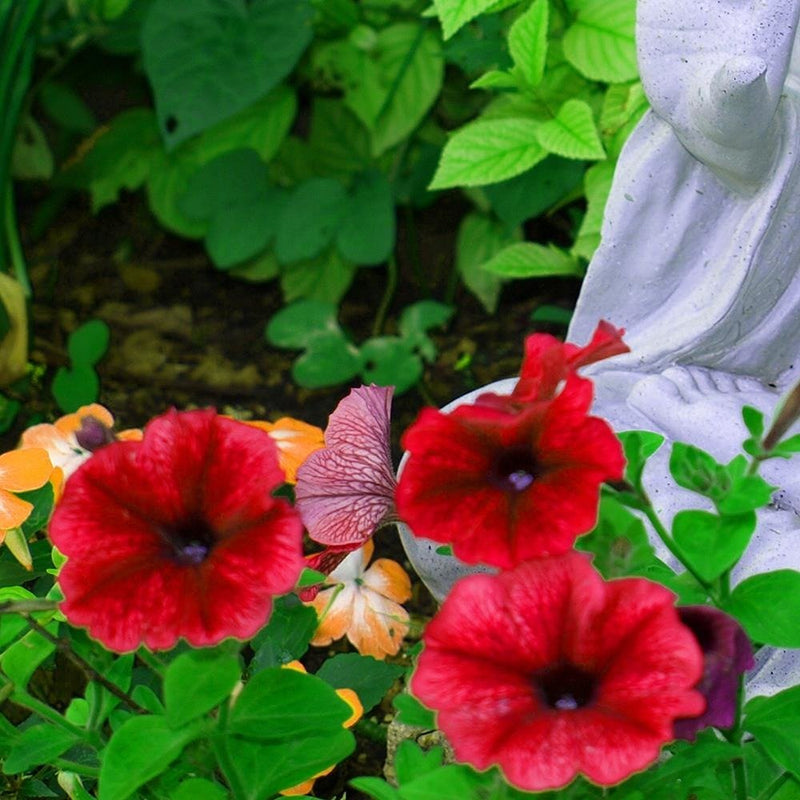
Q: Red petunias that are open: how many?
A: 3